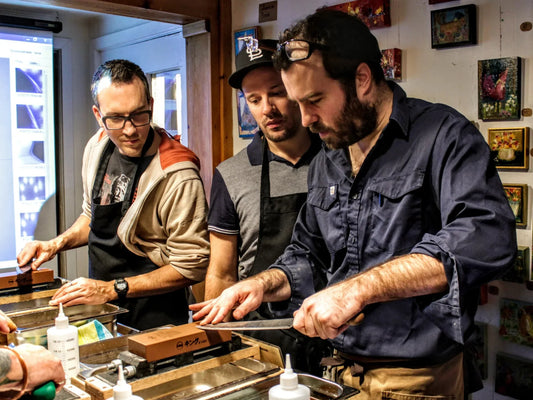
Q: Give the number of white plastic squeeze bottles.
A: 3